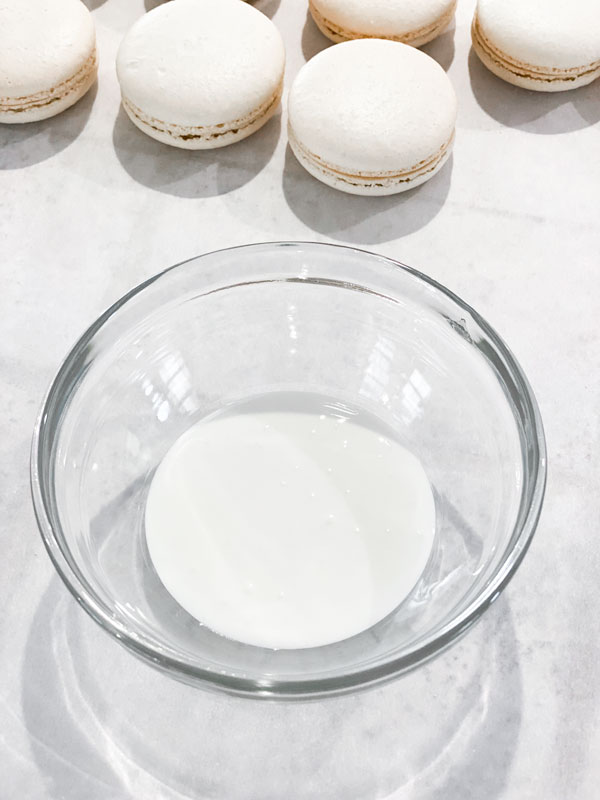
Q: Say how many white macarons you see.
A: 5